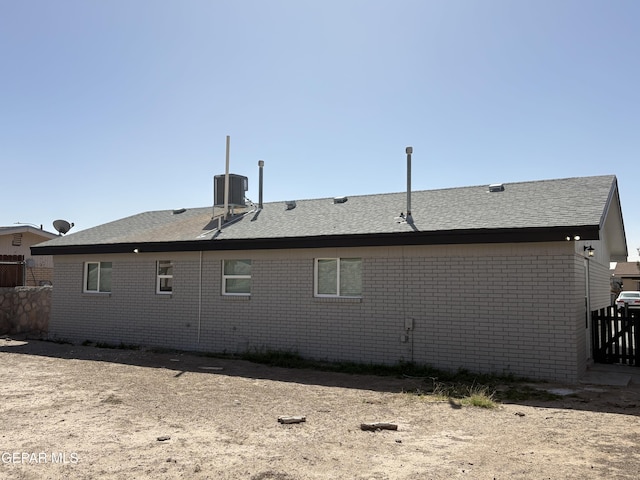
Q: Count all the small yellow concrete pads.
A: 0